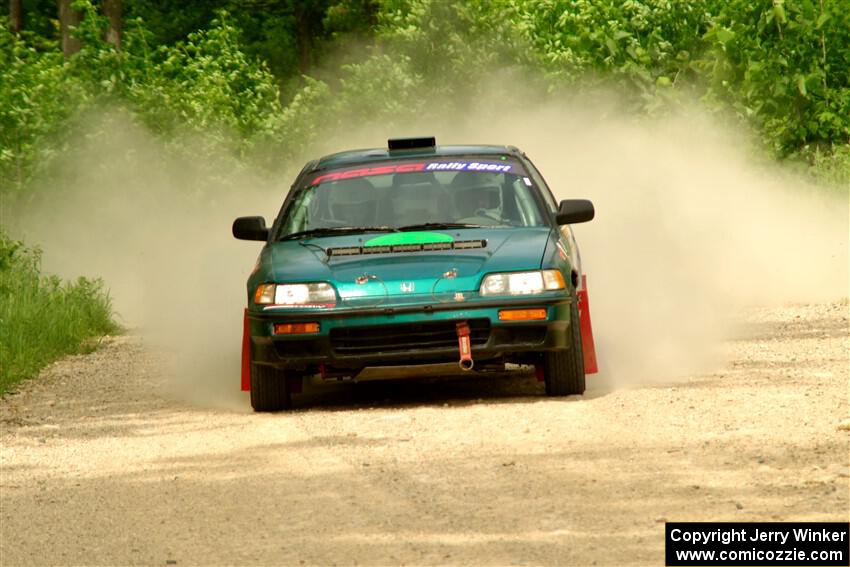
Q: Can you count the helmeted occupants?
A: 2